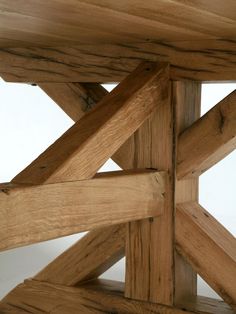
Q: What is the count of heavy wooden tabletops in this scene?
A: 1